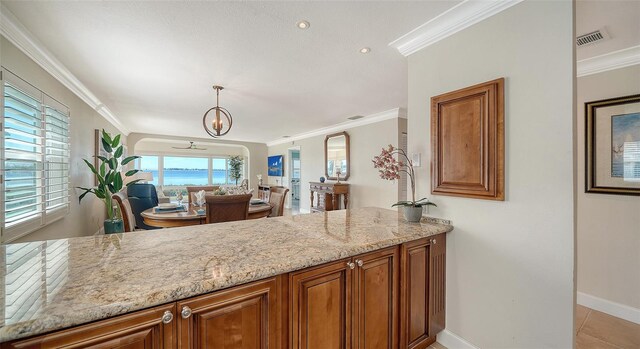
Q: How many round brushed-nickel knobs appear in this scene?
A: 5